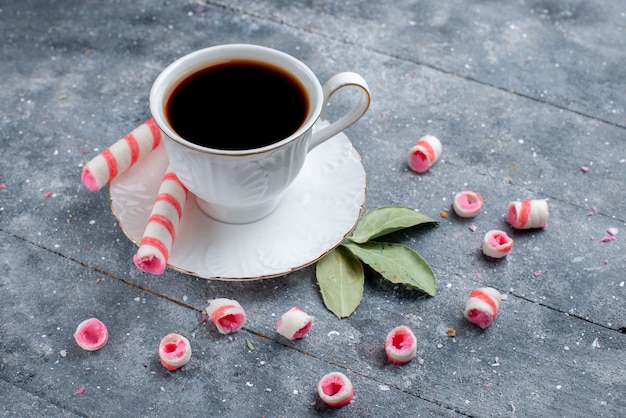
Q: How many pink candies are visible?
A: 13